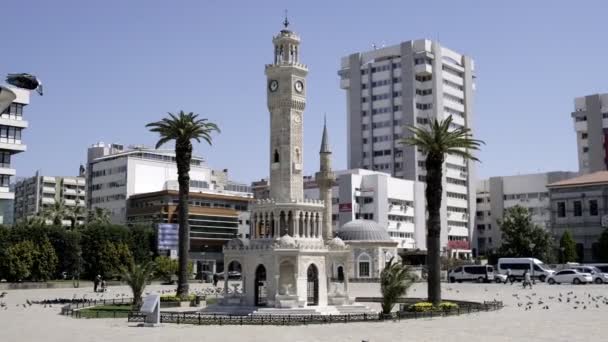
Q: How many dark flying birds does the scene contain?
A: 1